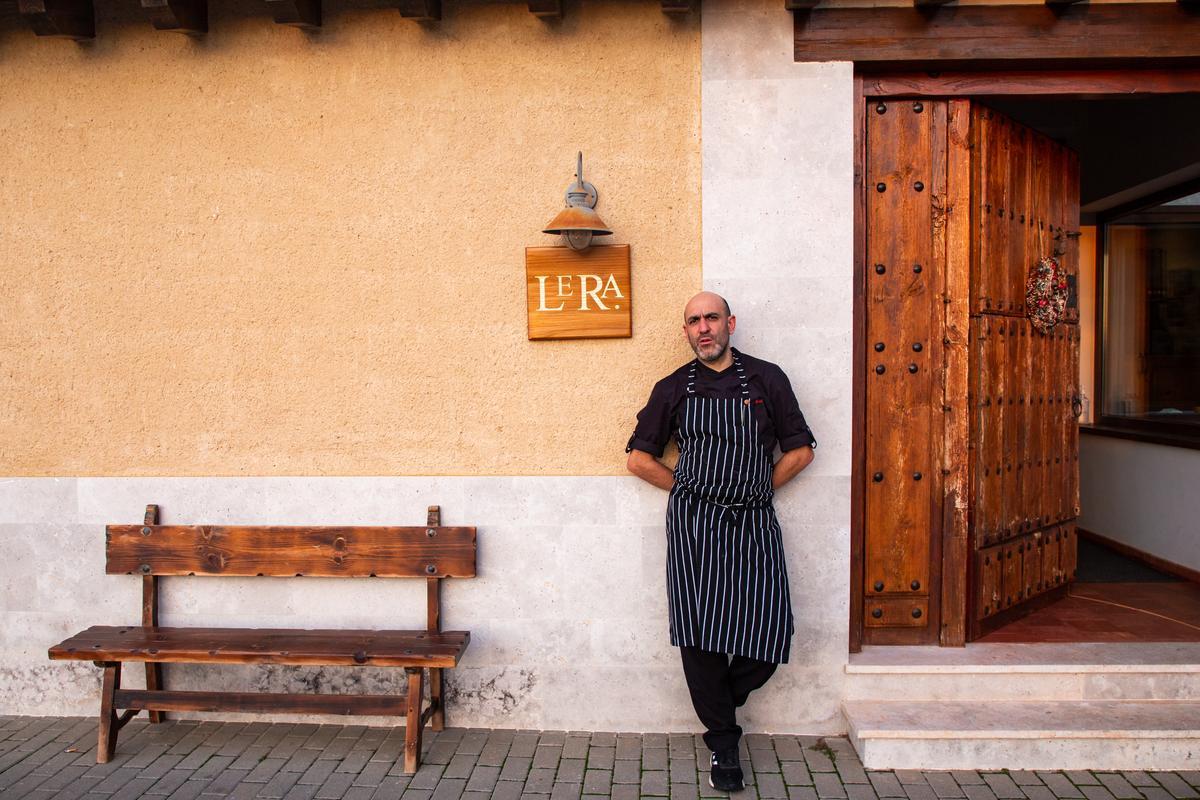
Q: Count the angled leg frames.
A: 2